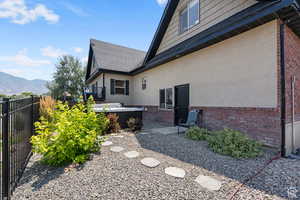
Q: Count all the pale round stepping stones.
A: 6